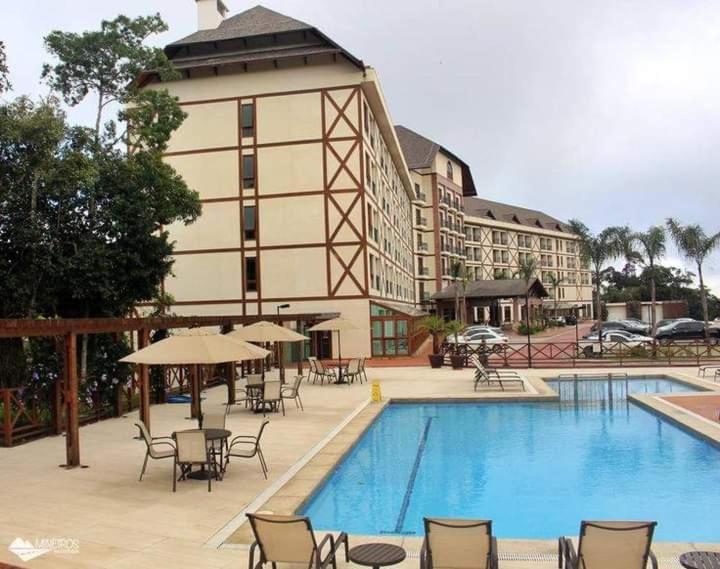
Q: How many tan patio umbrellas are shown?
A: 3